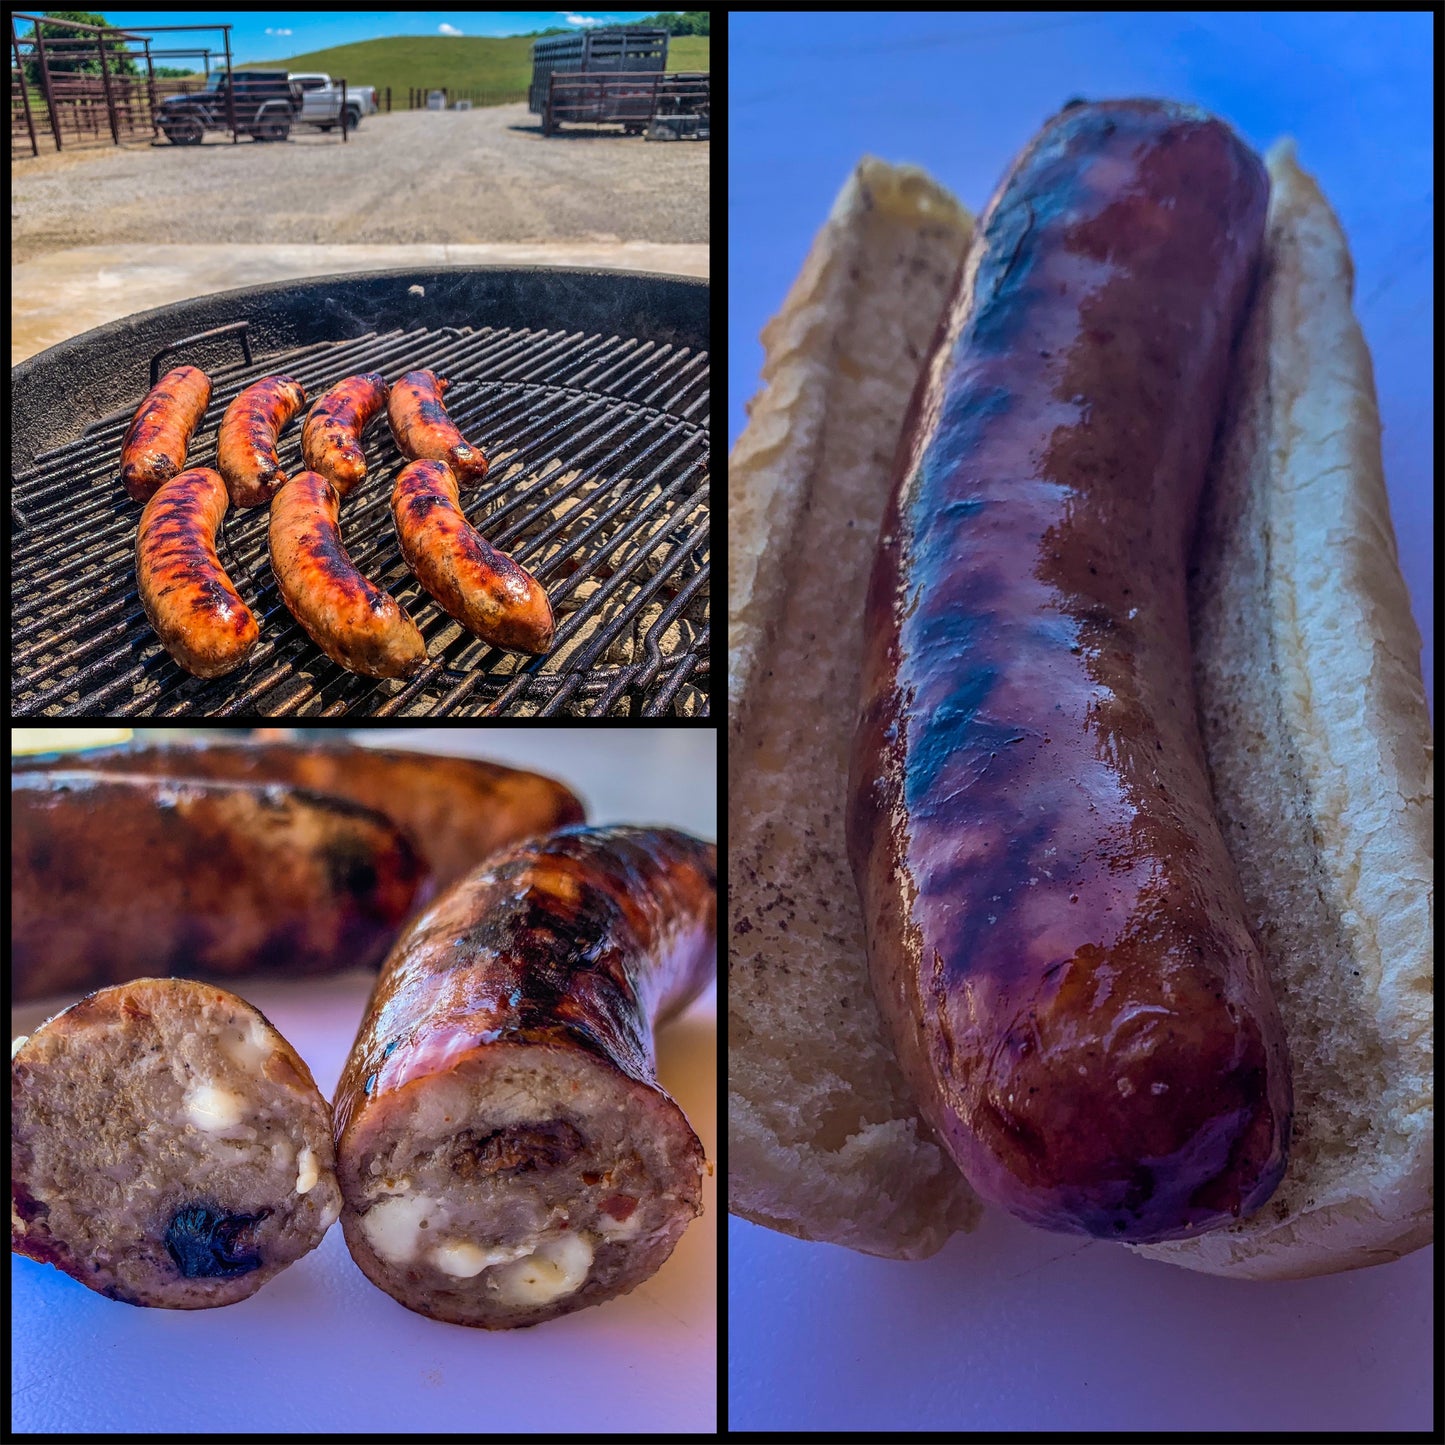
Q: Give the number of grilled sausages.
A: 11